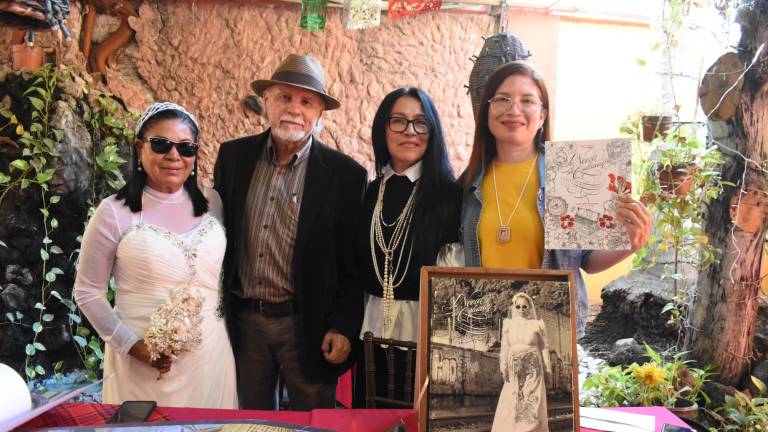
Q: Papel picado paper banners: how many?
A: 3